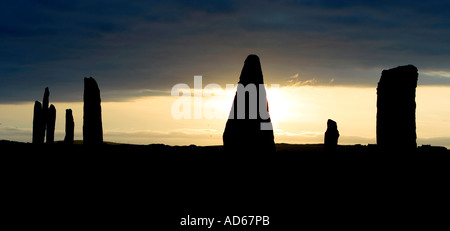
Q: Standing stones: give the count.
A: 8